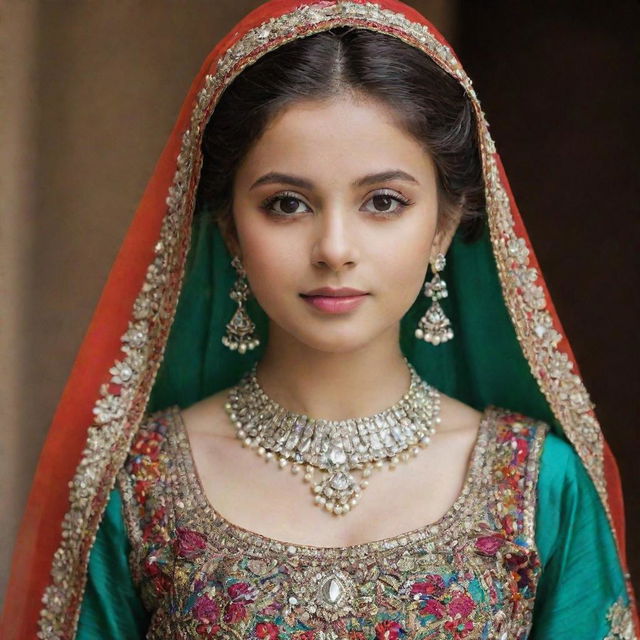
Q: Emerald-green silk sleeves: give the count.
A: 2